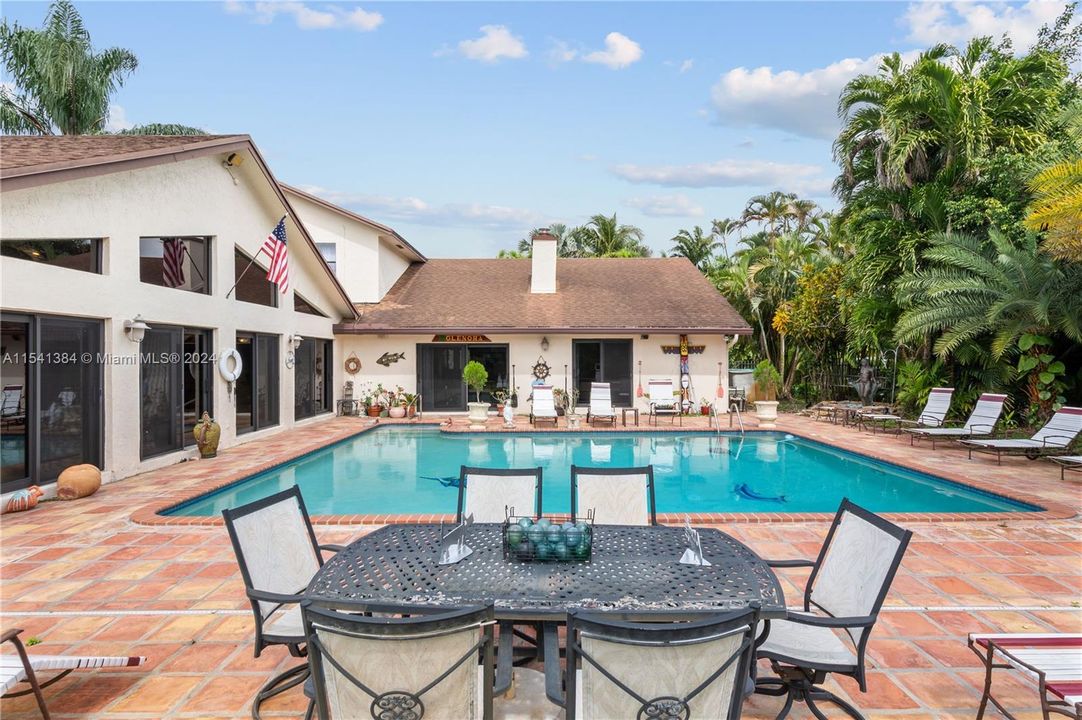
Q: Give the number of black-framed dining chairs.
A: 6